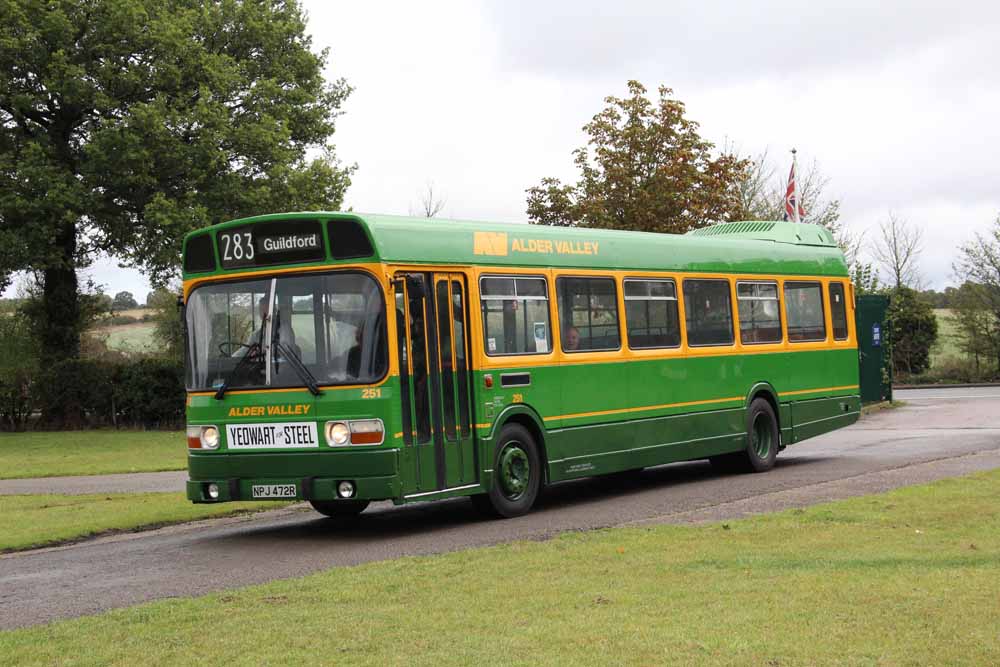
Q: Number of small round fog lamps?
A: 2